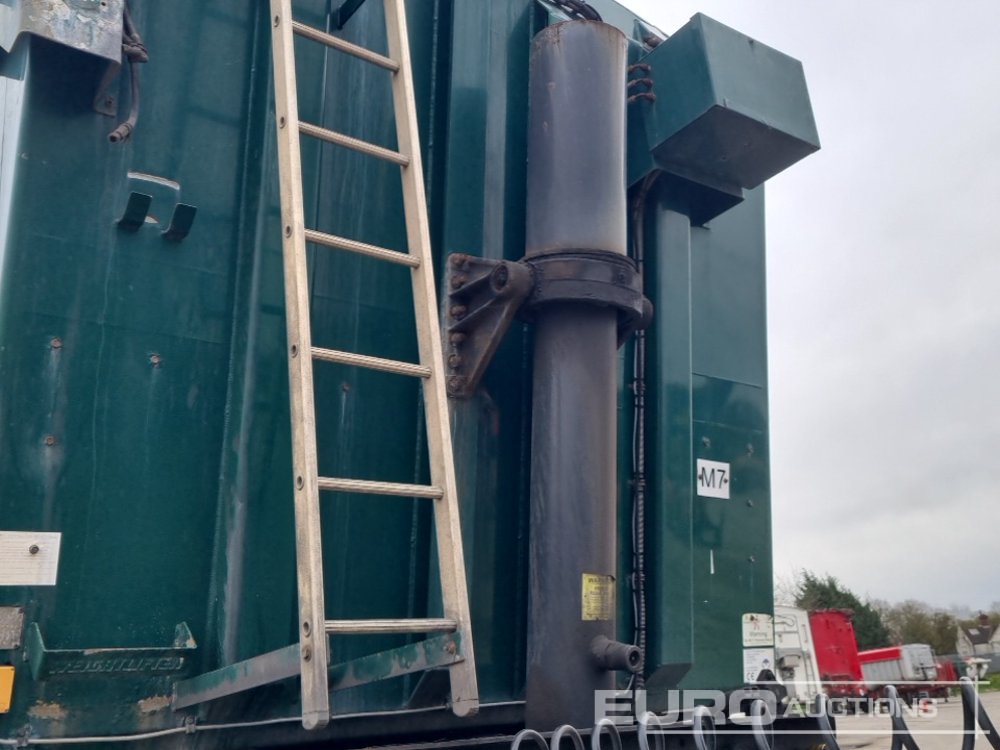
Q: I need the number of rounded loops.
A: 9